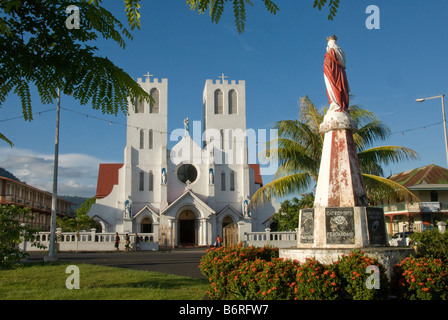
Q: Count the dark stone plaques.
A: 3